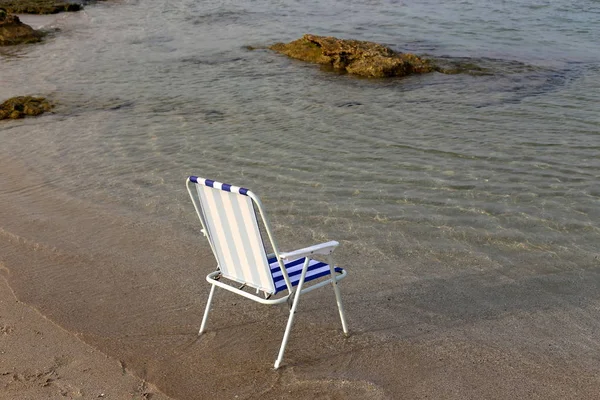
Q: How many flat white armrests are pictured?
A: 1